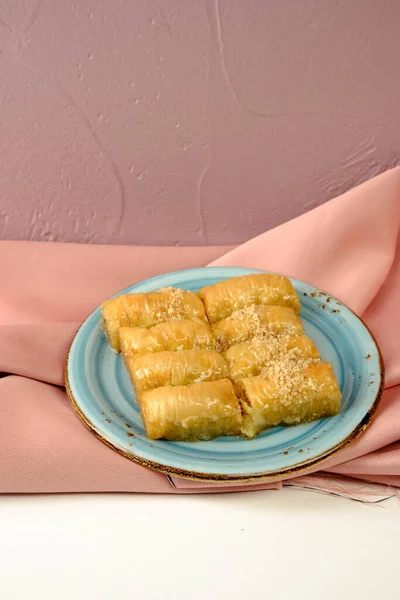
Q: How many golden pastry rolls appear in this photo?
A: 8